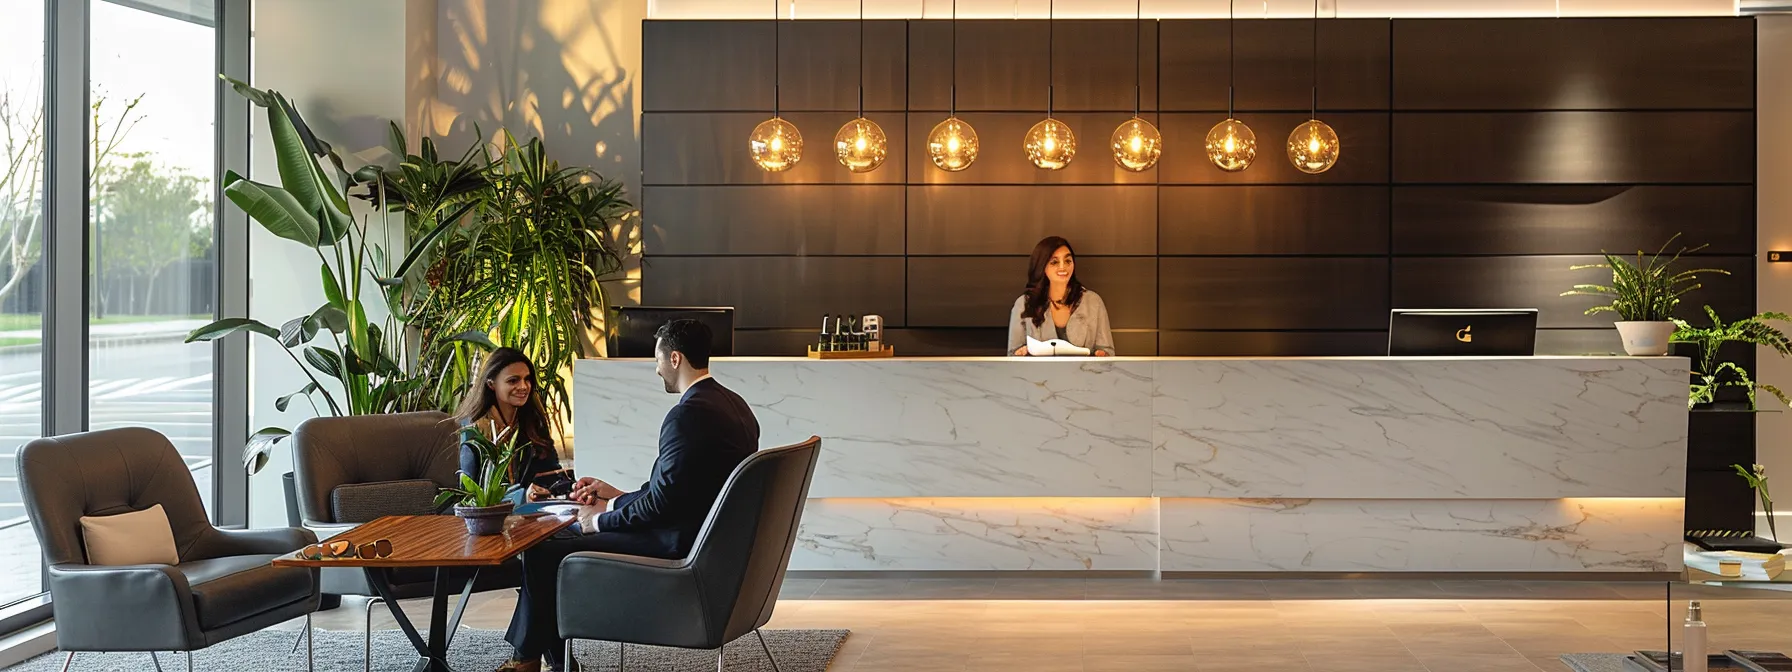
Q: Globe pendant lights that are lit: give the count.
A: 7